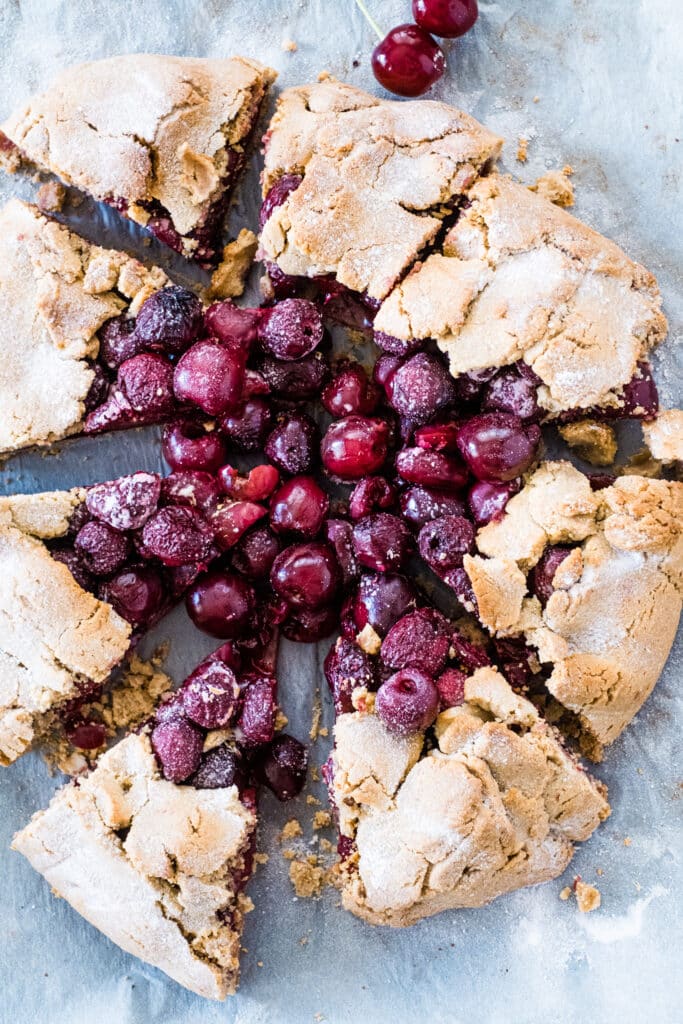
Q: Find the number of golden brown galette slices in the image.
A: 8